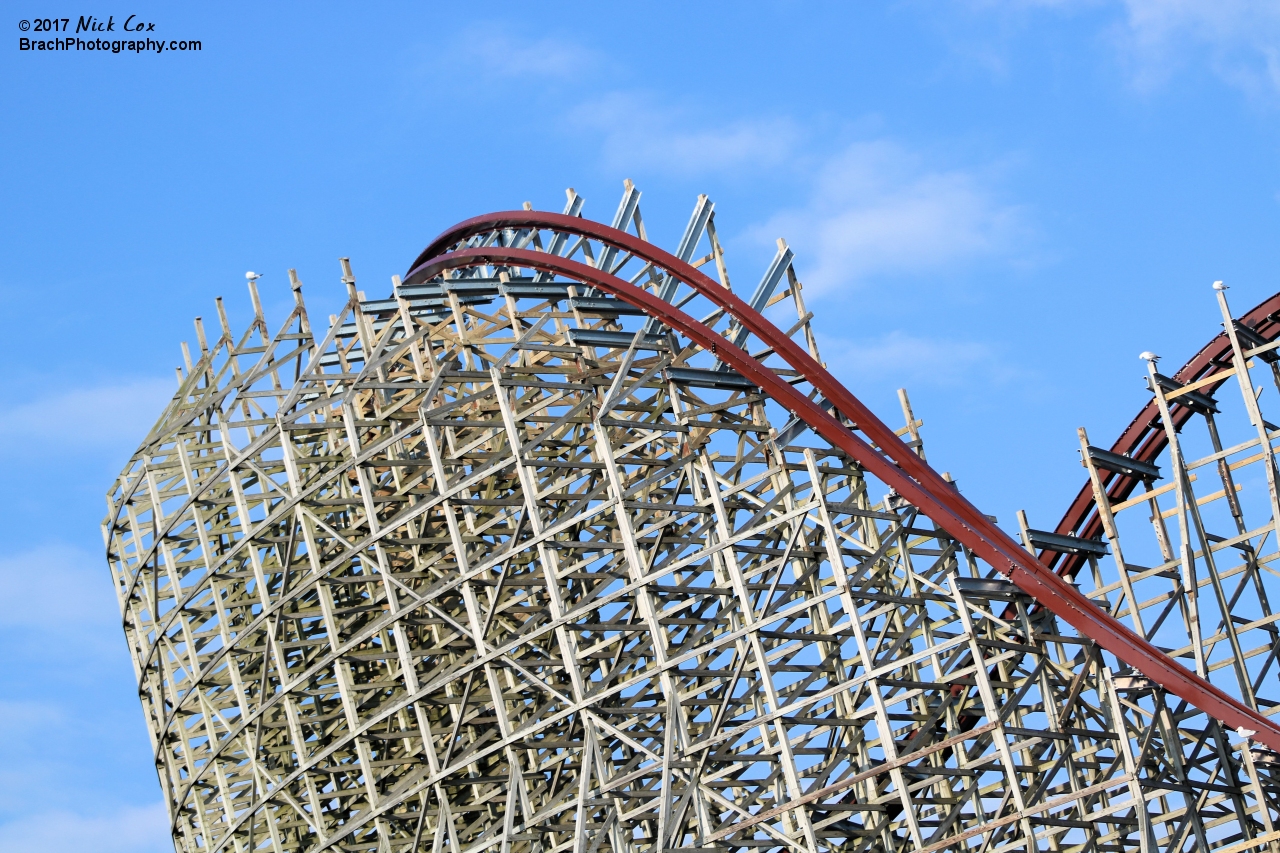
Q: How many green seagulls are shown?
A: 0